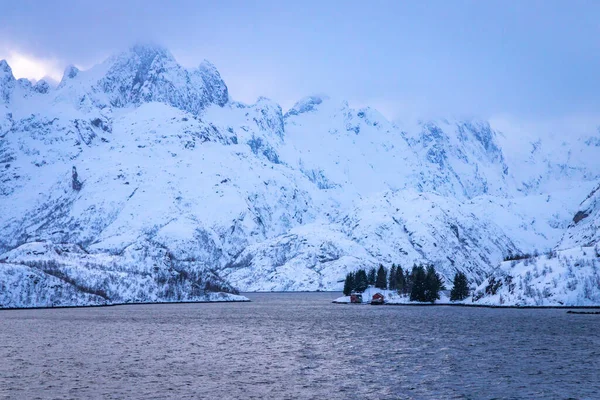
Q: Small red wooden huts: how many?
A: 2